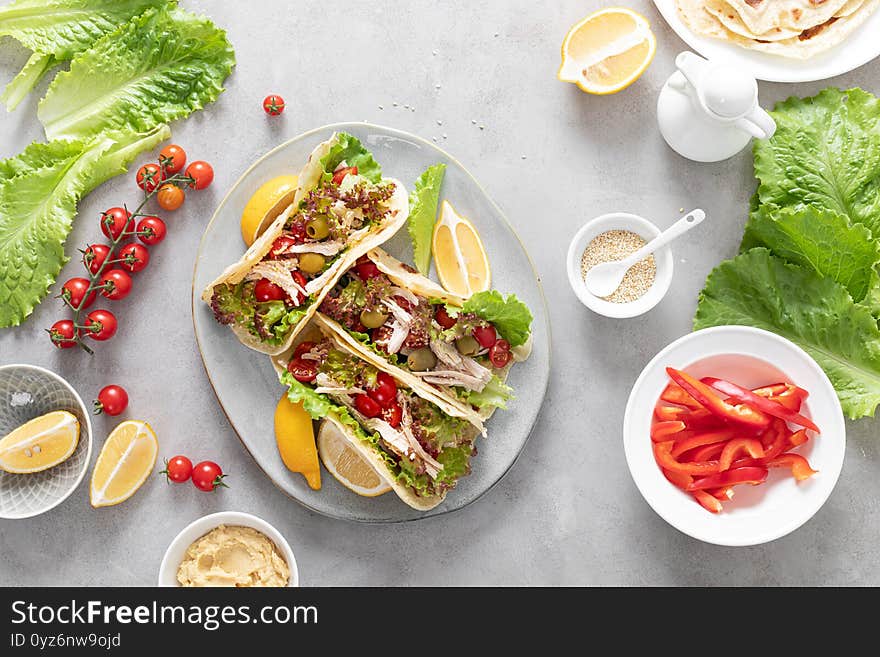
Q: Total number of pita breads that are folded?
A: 3